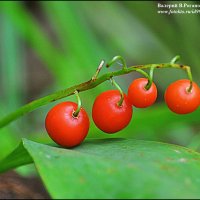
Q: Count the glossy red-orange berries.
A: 4